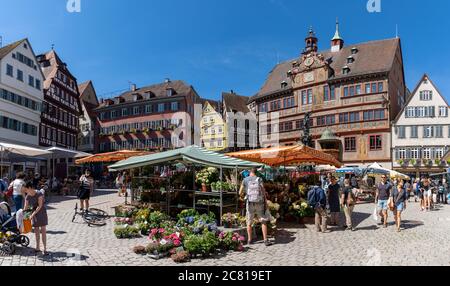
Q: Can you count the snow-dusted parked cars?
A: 0